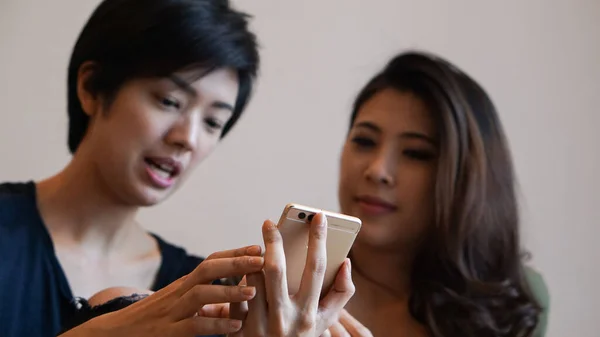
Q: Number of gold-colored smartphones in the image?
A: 1